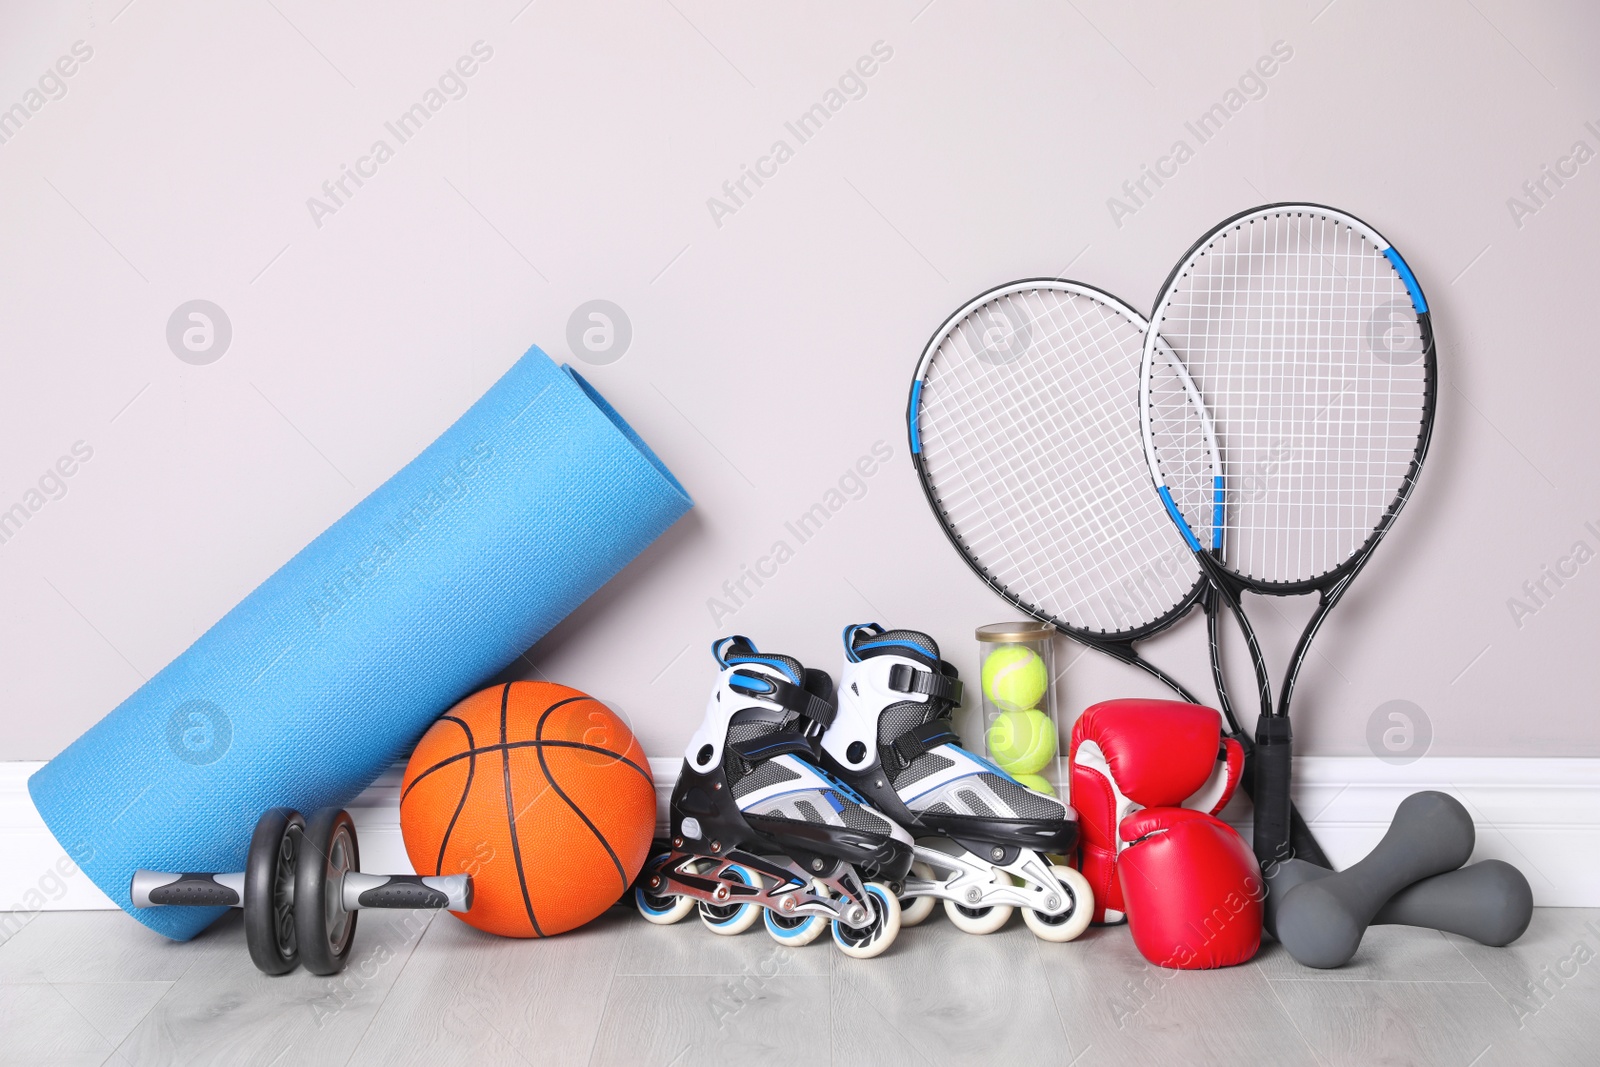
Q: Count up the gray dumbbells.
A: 2